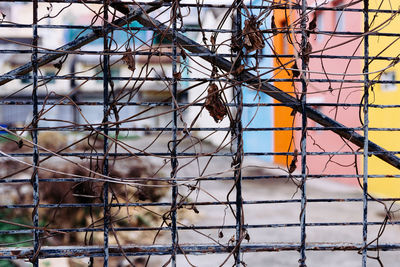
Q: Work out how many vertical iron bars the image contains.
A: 6